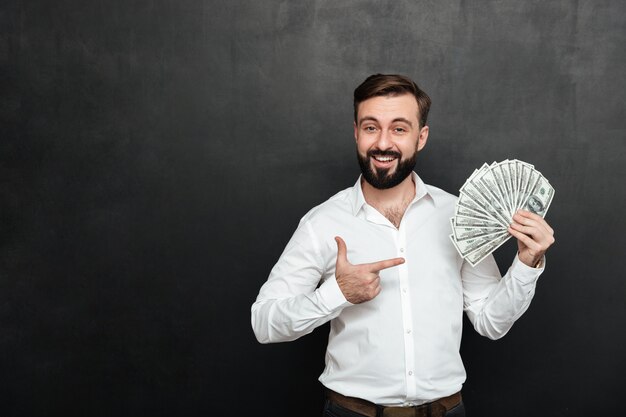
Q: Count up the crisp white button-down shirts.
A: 1